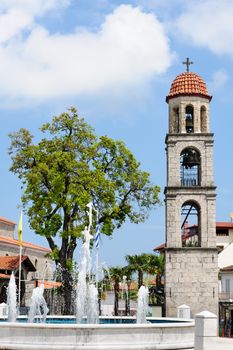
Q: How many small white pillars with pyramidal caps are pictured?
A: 3